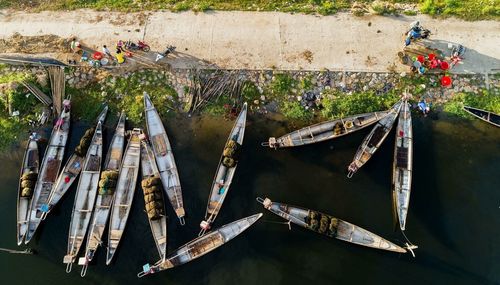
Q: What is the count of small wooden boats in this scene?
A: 15